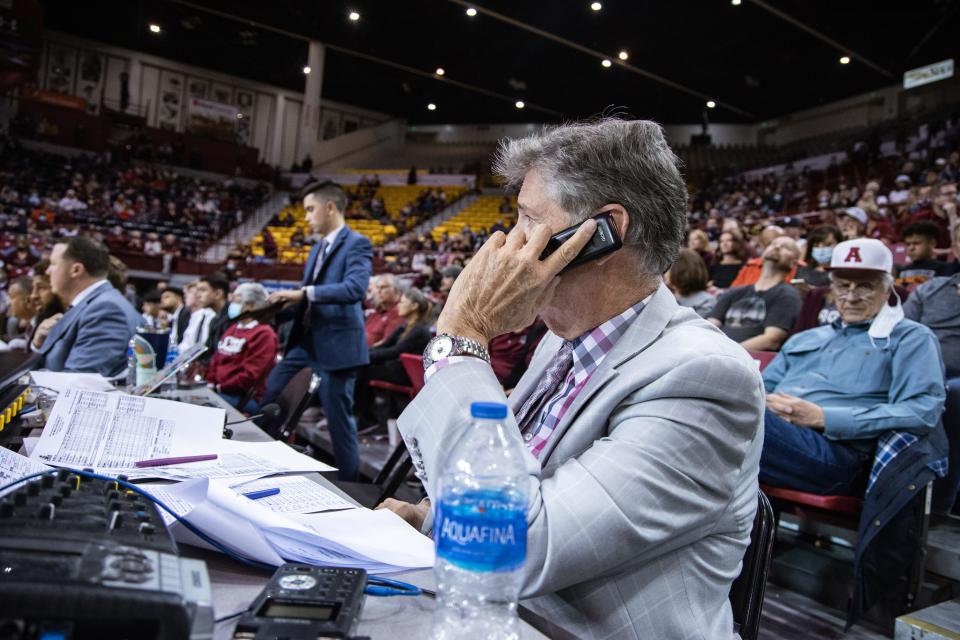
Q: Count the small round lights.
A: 13